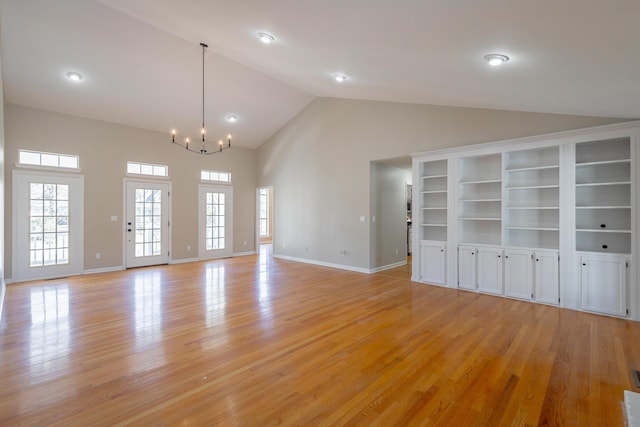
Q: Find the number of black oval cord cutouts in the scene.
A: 2